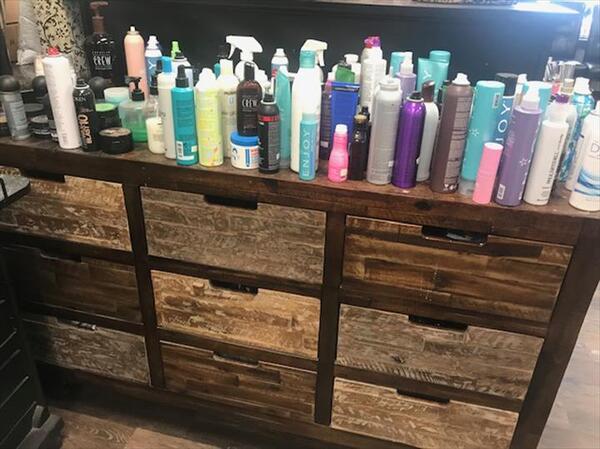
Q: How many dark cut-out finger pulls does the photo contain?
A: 9